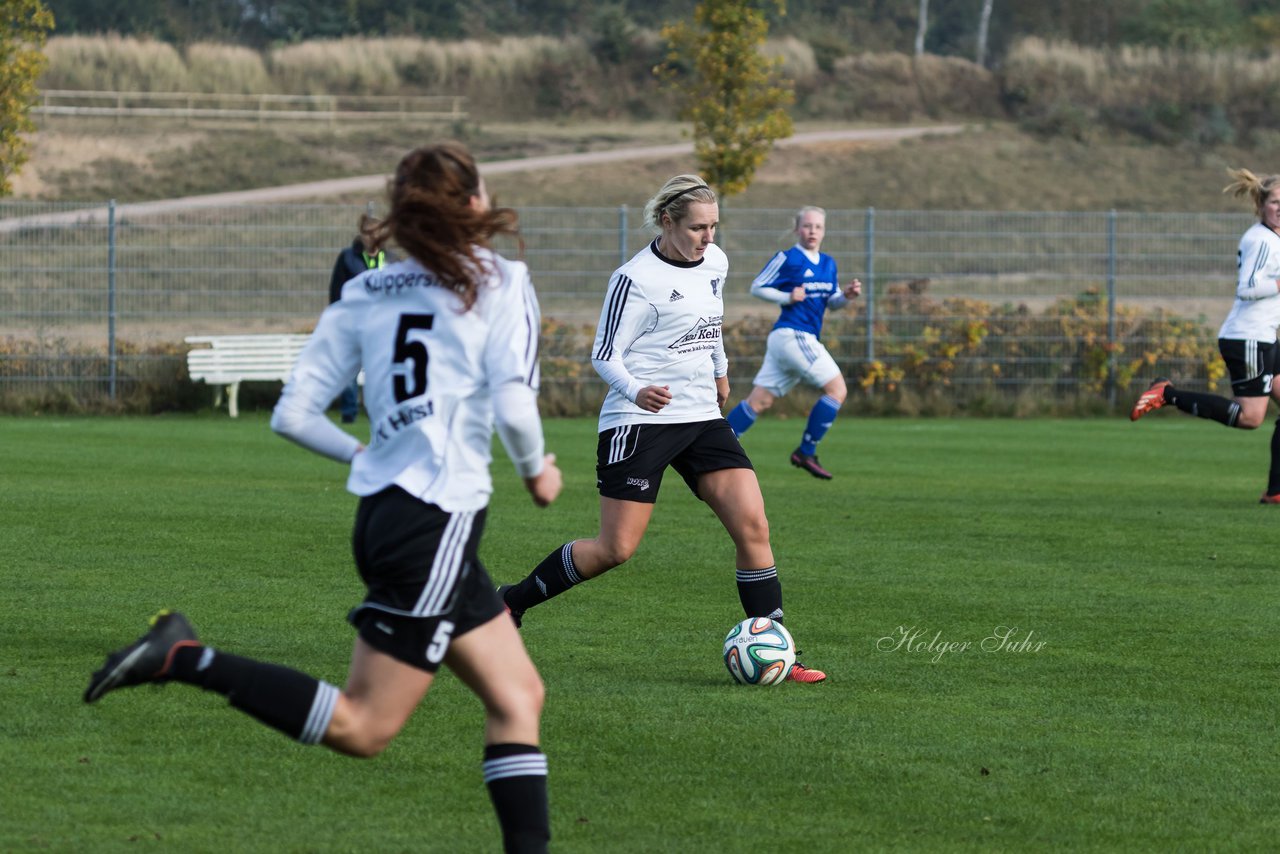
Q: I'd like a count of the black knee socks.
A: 6